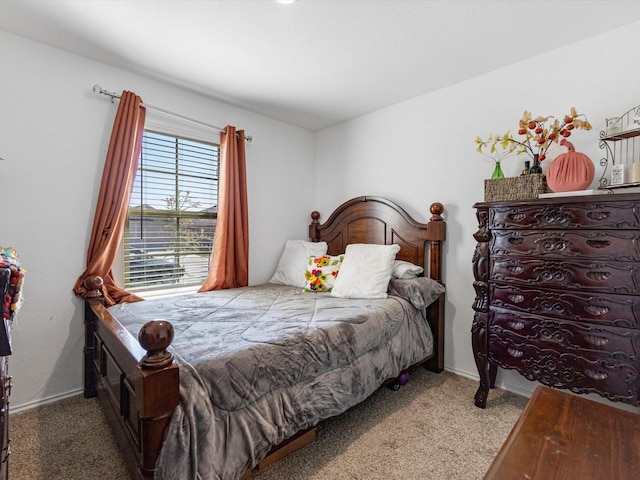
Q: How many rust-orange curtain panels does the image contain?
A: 2